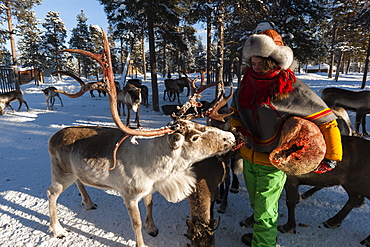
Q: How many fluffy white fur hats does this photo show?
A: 1